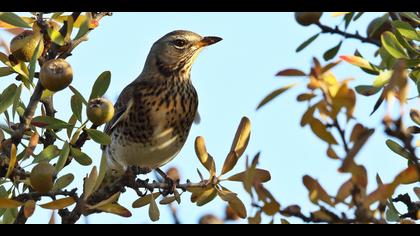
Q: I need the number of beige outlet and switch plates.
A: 0